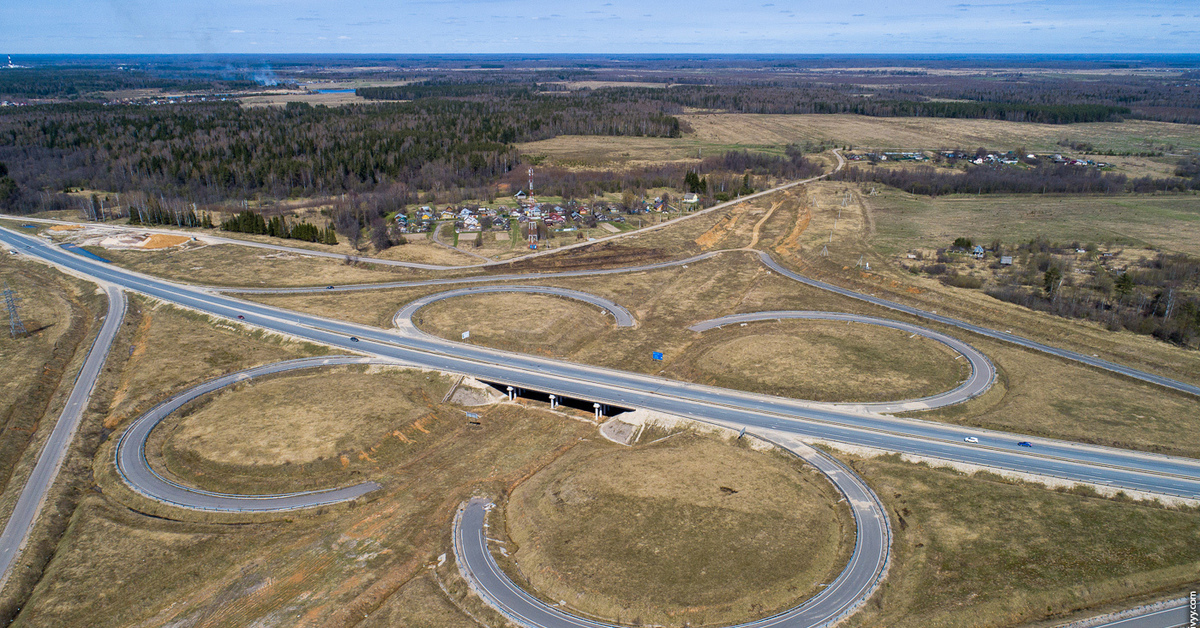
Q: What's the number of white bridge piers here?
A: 3